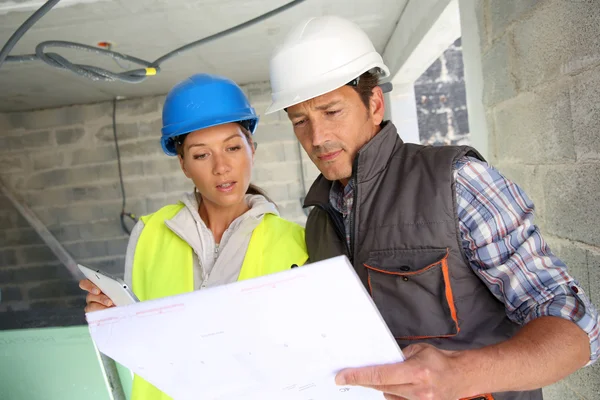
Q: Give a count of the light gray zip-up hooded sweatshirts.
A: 1